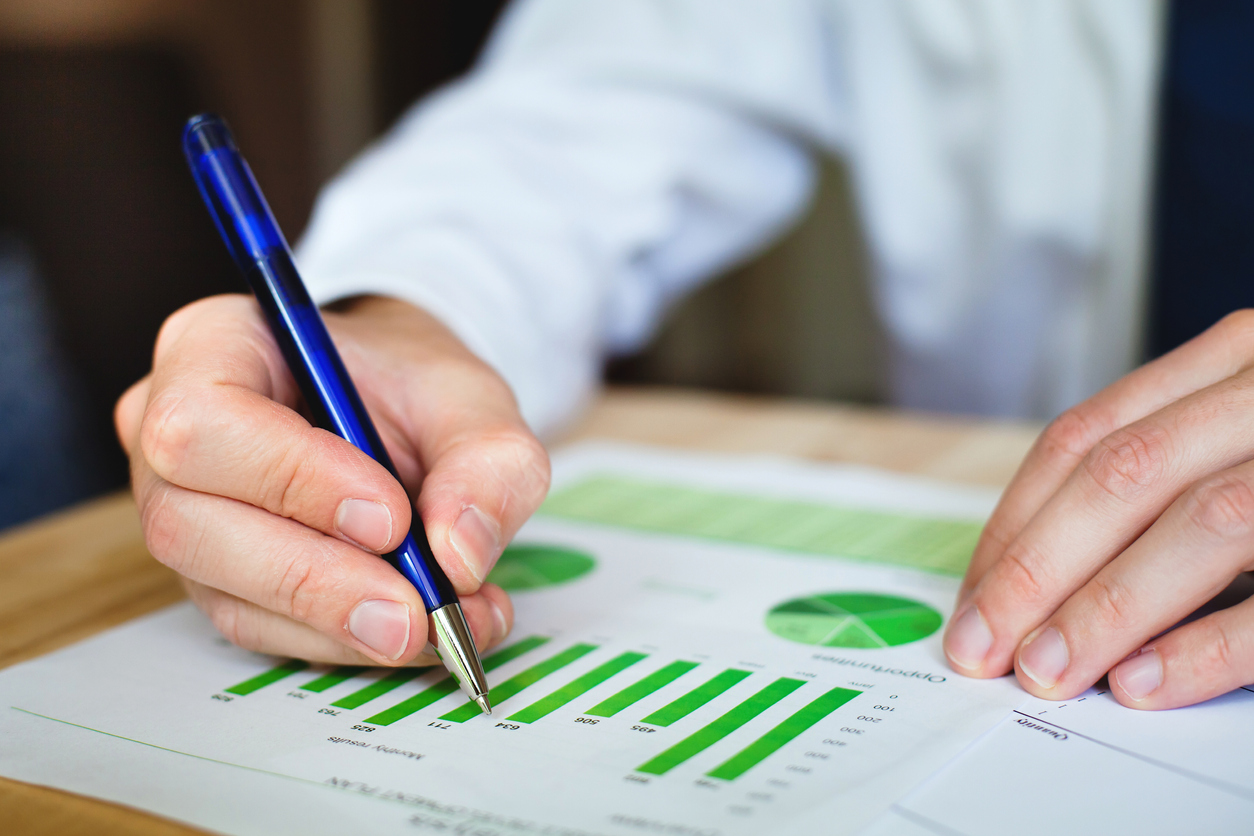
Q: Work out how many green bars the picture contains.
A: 10